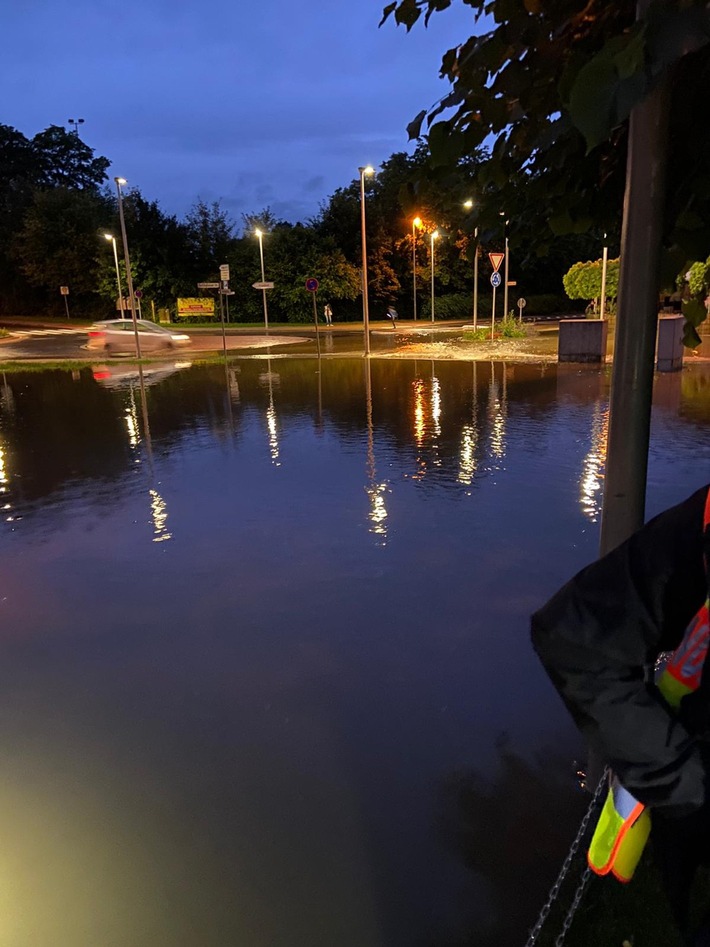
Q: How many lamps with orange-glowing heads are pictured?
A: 1